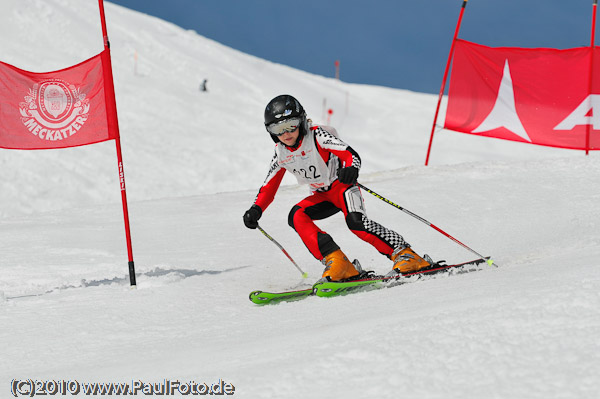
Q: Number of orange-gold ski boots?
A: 2